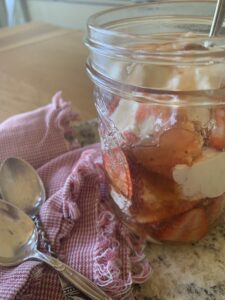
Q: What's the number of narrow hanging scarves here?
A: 0